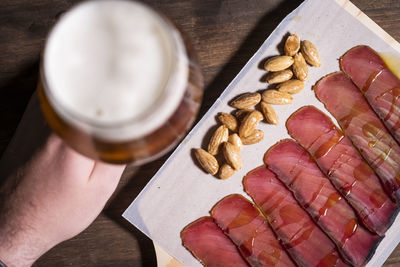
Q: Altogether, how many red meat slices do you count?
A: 7